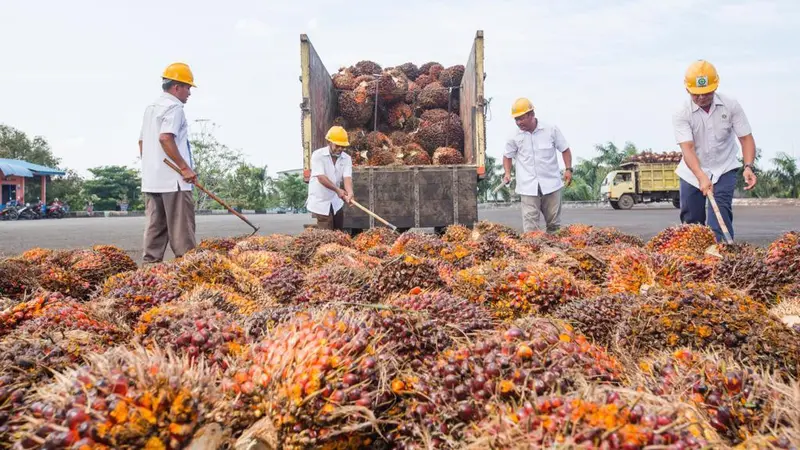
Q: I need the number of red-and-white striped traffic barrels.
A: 0